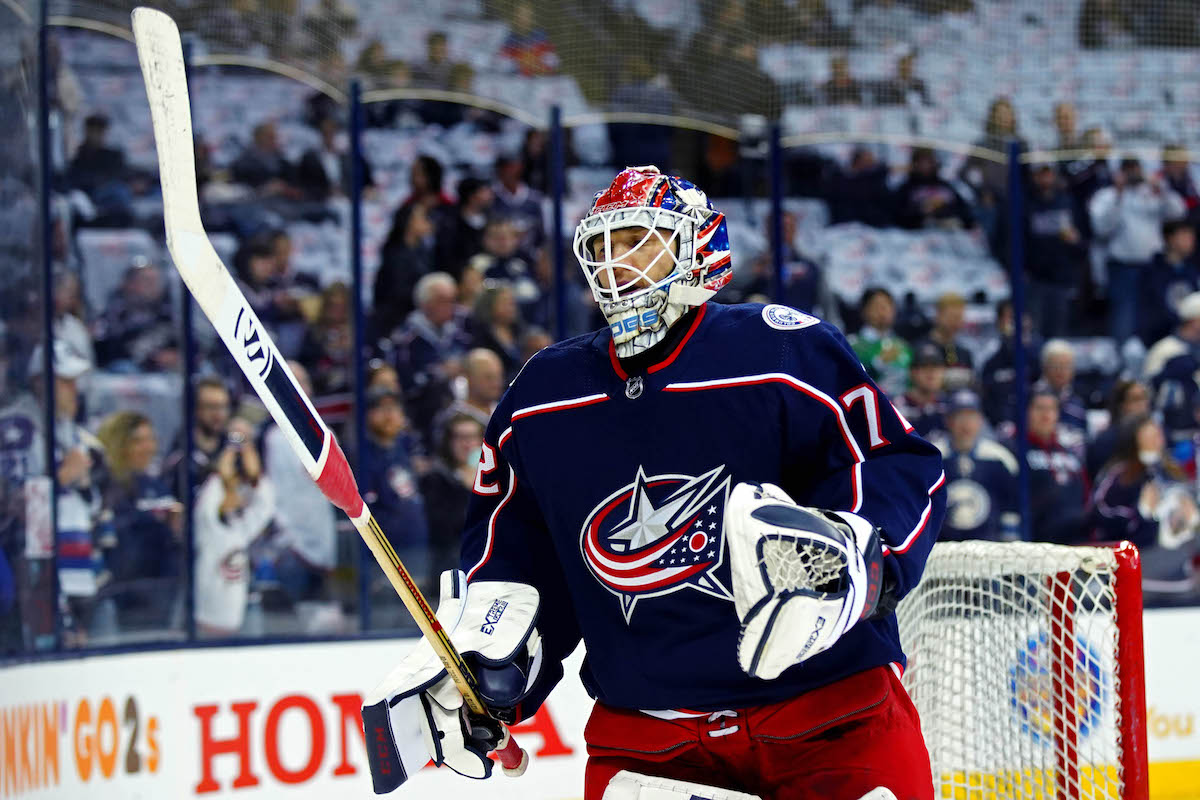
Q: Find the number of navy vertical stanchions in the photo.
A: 6